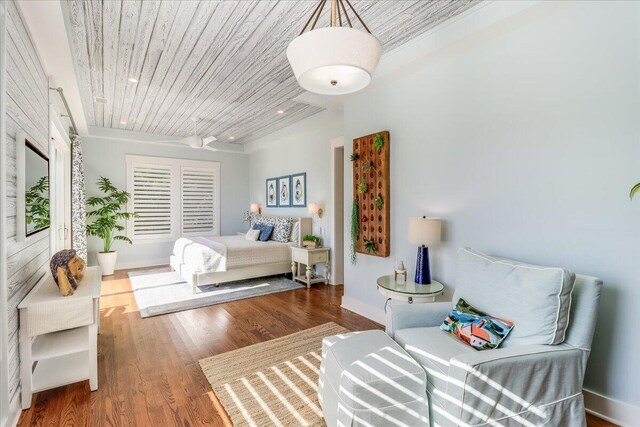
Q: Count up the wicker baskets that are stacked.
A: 0